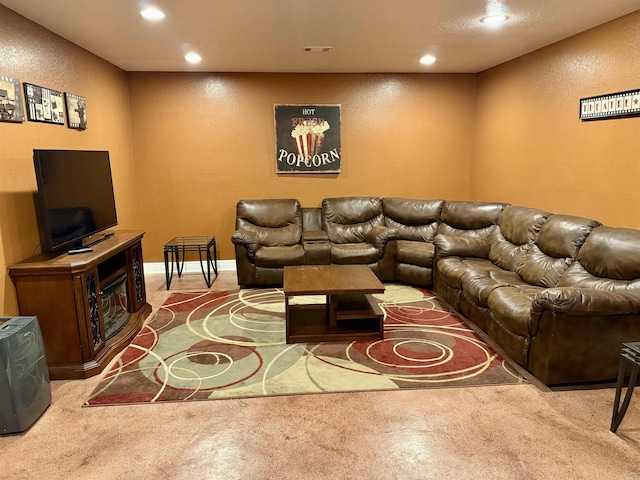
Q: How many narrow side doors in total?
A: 2